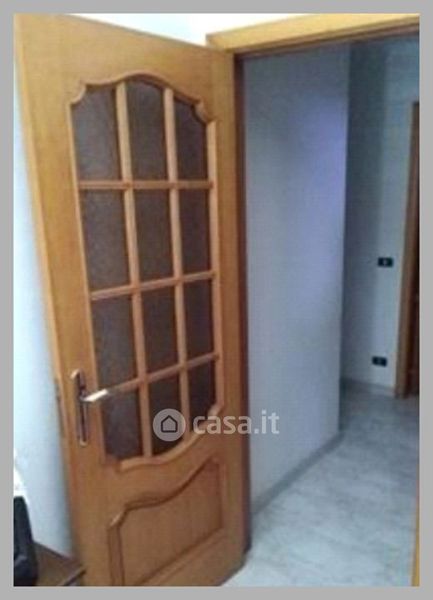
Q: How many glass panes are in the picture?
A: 12